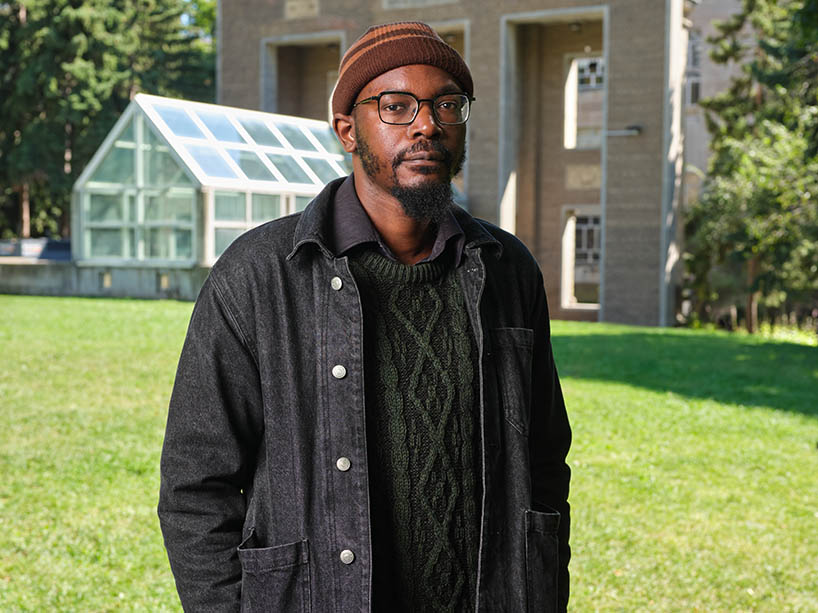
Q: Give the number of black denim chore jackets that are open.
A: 1